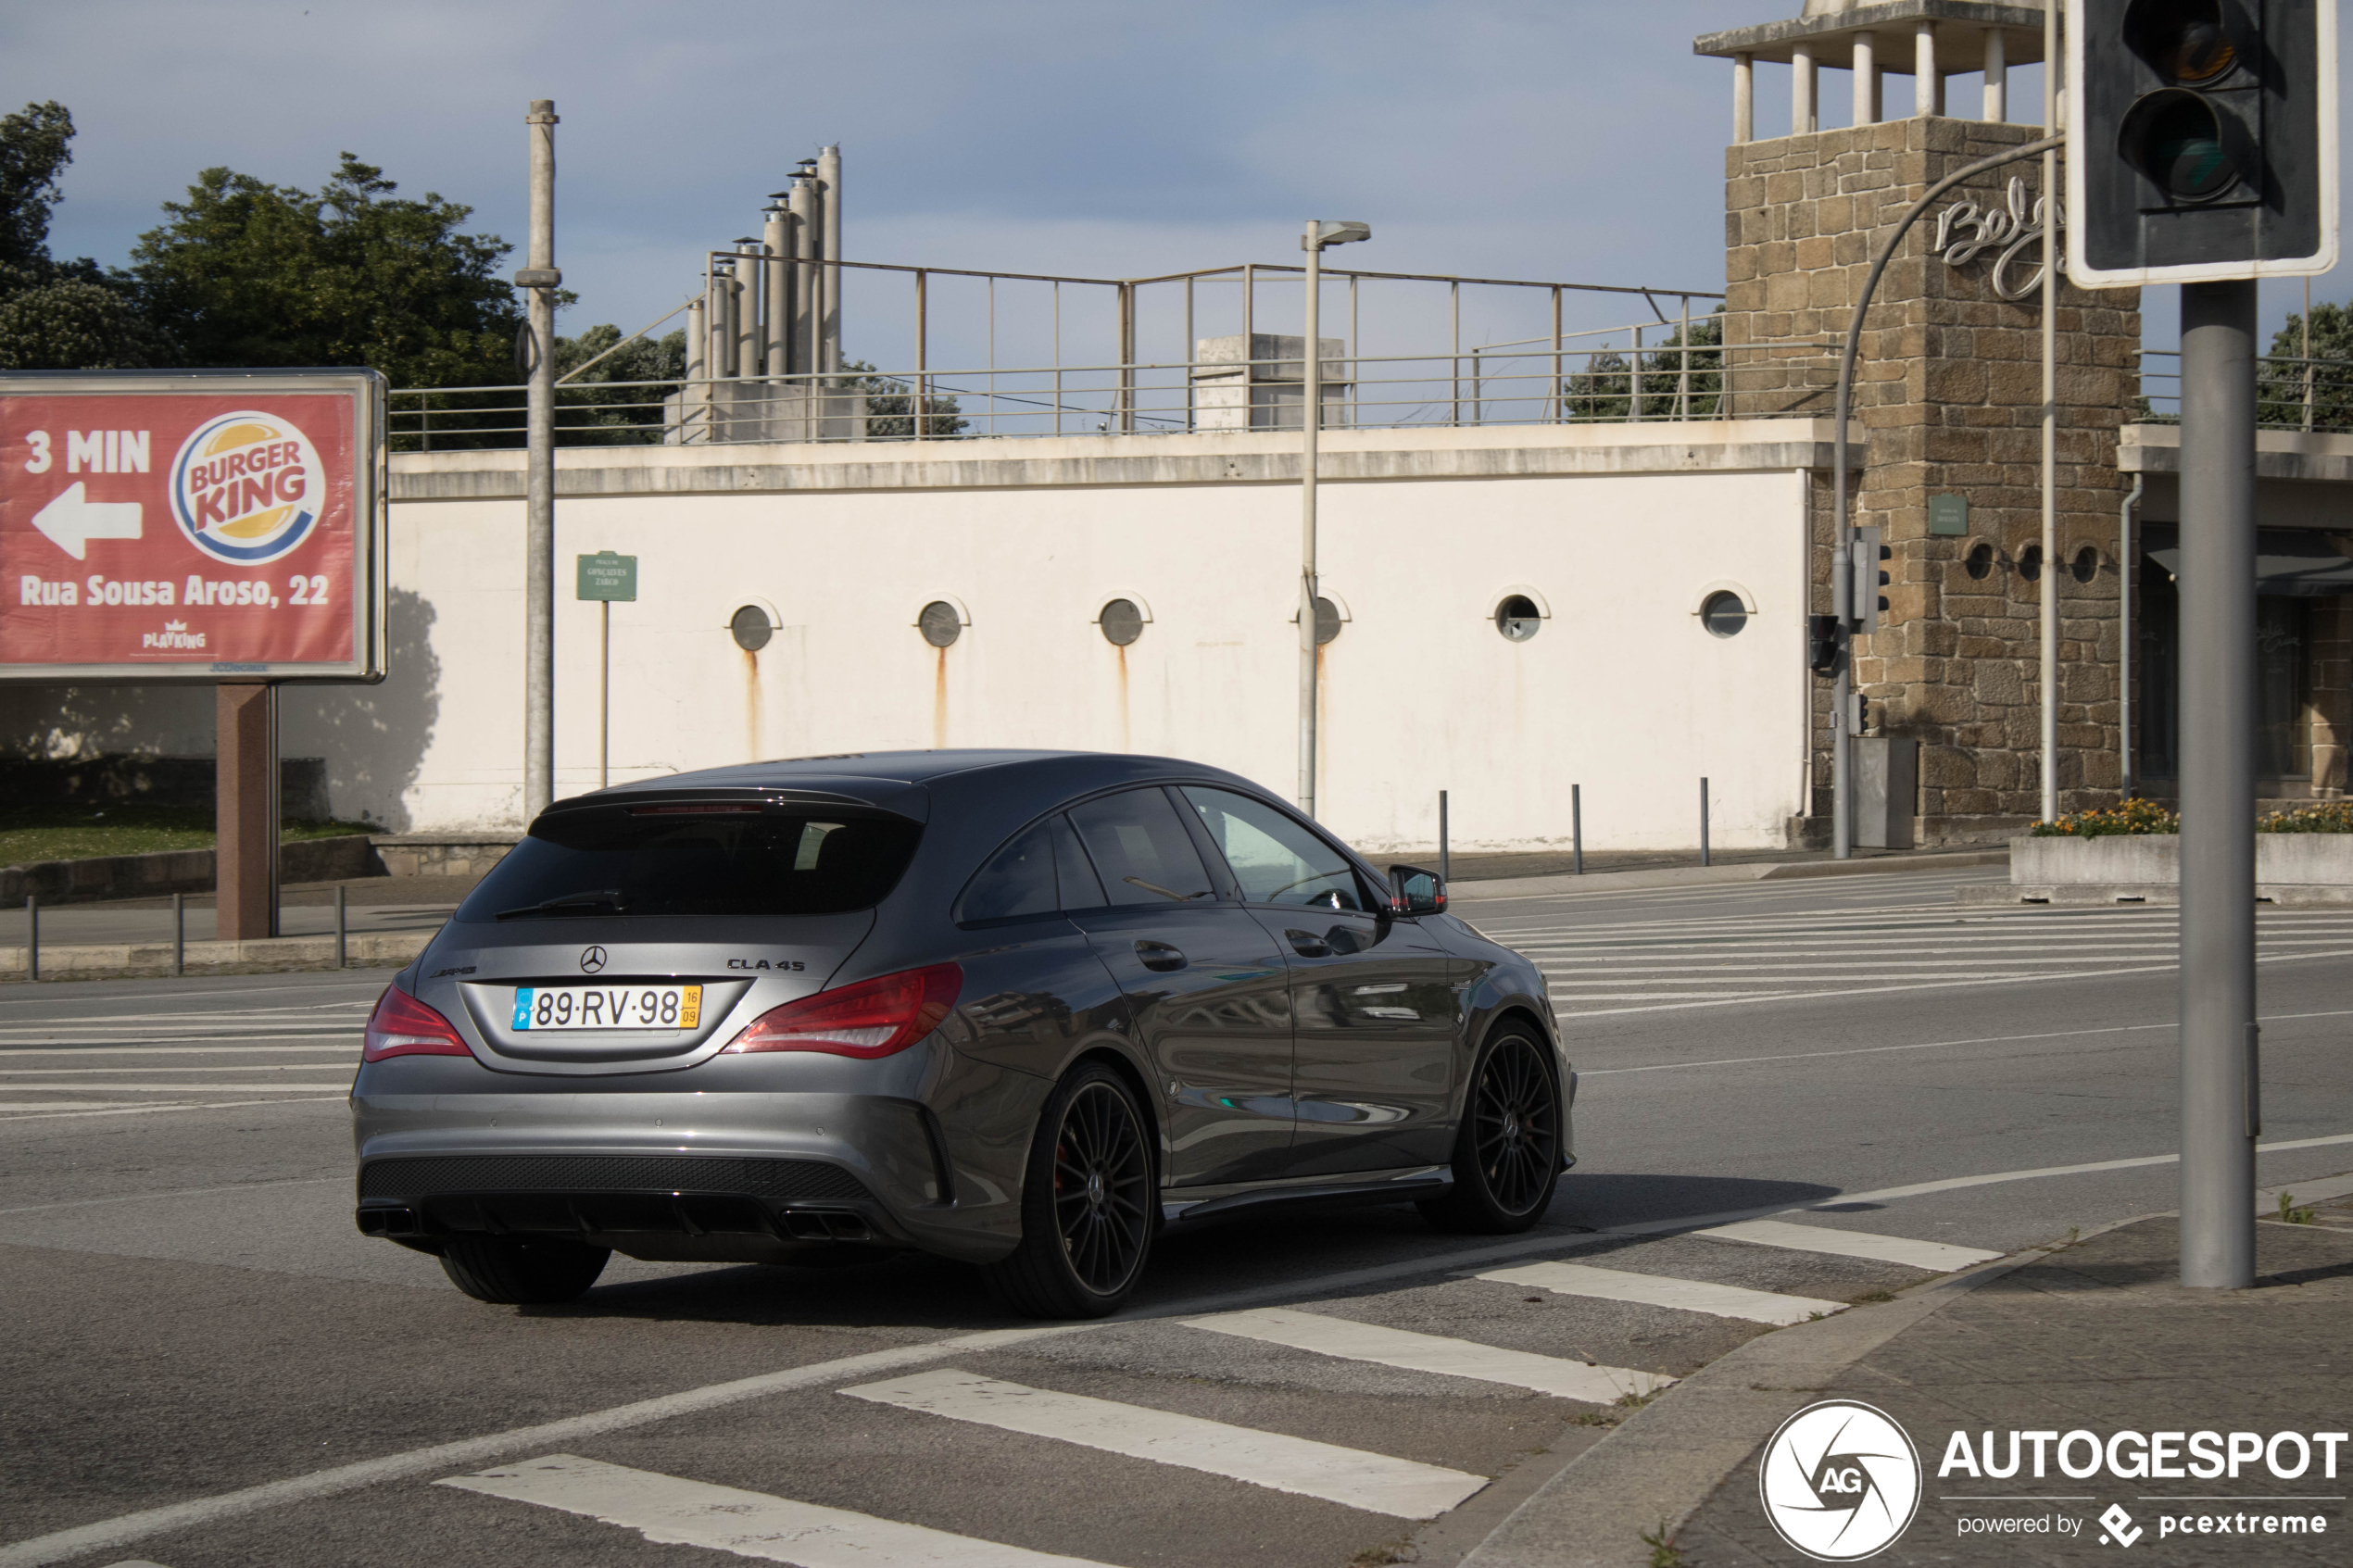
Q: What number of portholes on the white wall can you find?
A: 6